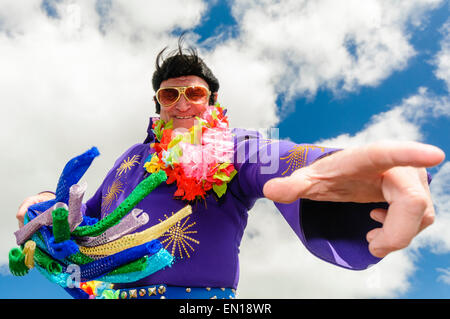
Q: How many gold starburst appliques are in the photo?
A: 4